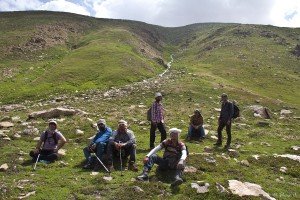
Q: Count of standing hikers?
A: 2